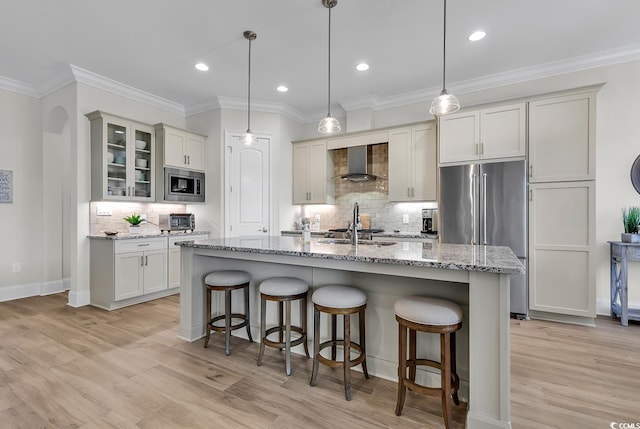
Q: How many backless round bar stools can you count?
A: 4